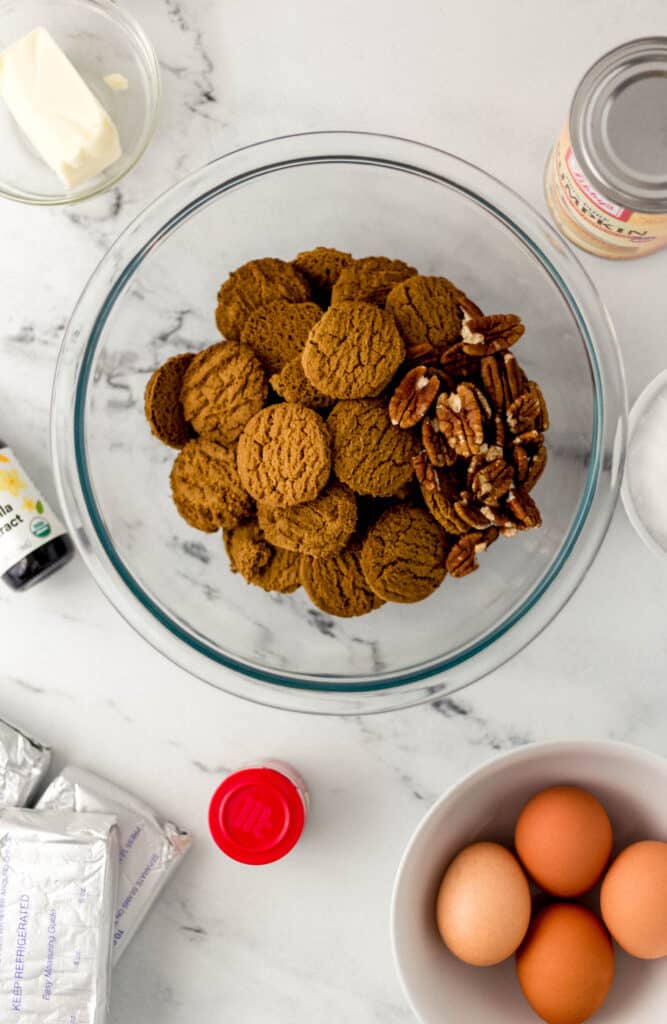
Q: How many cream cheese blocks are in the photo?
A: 3